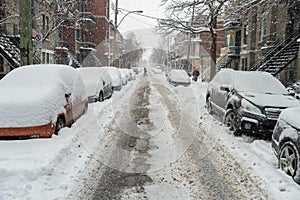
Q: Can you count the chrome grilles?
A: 1